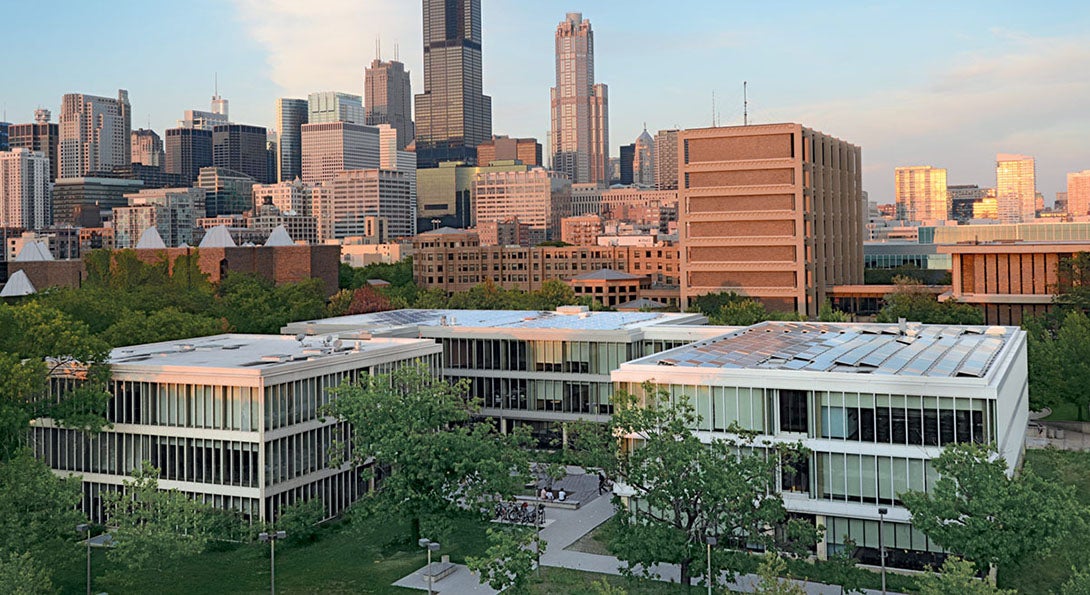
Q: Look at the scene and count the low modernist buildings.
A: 3